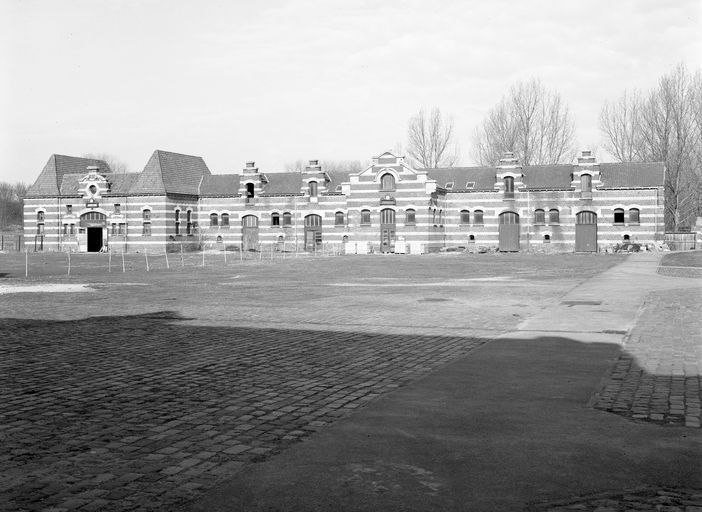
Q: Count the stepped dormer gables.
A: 4